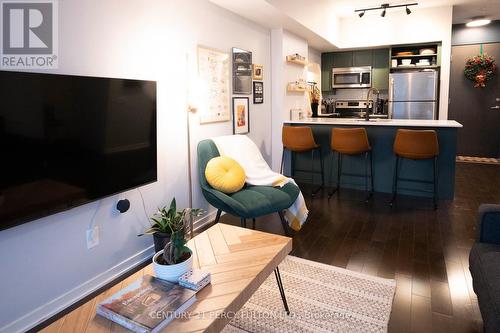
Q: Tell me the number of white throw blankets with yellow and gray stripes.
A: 1